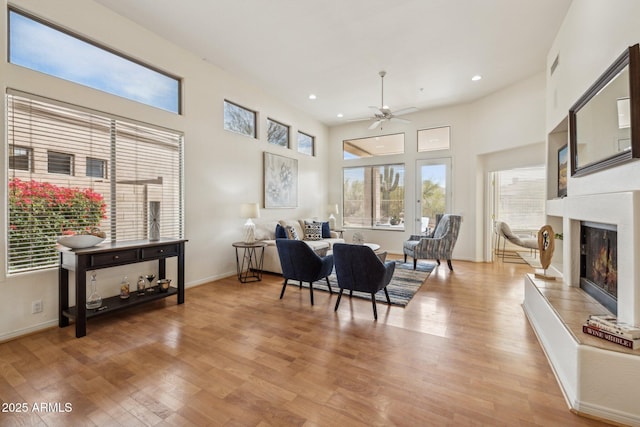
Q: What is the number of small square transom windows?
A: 3